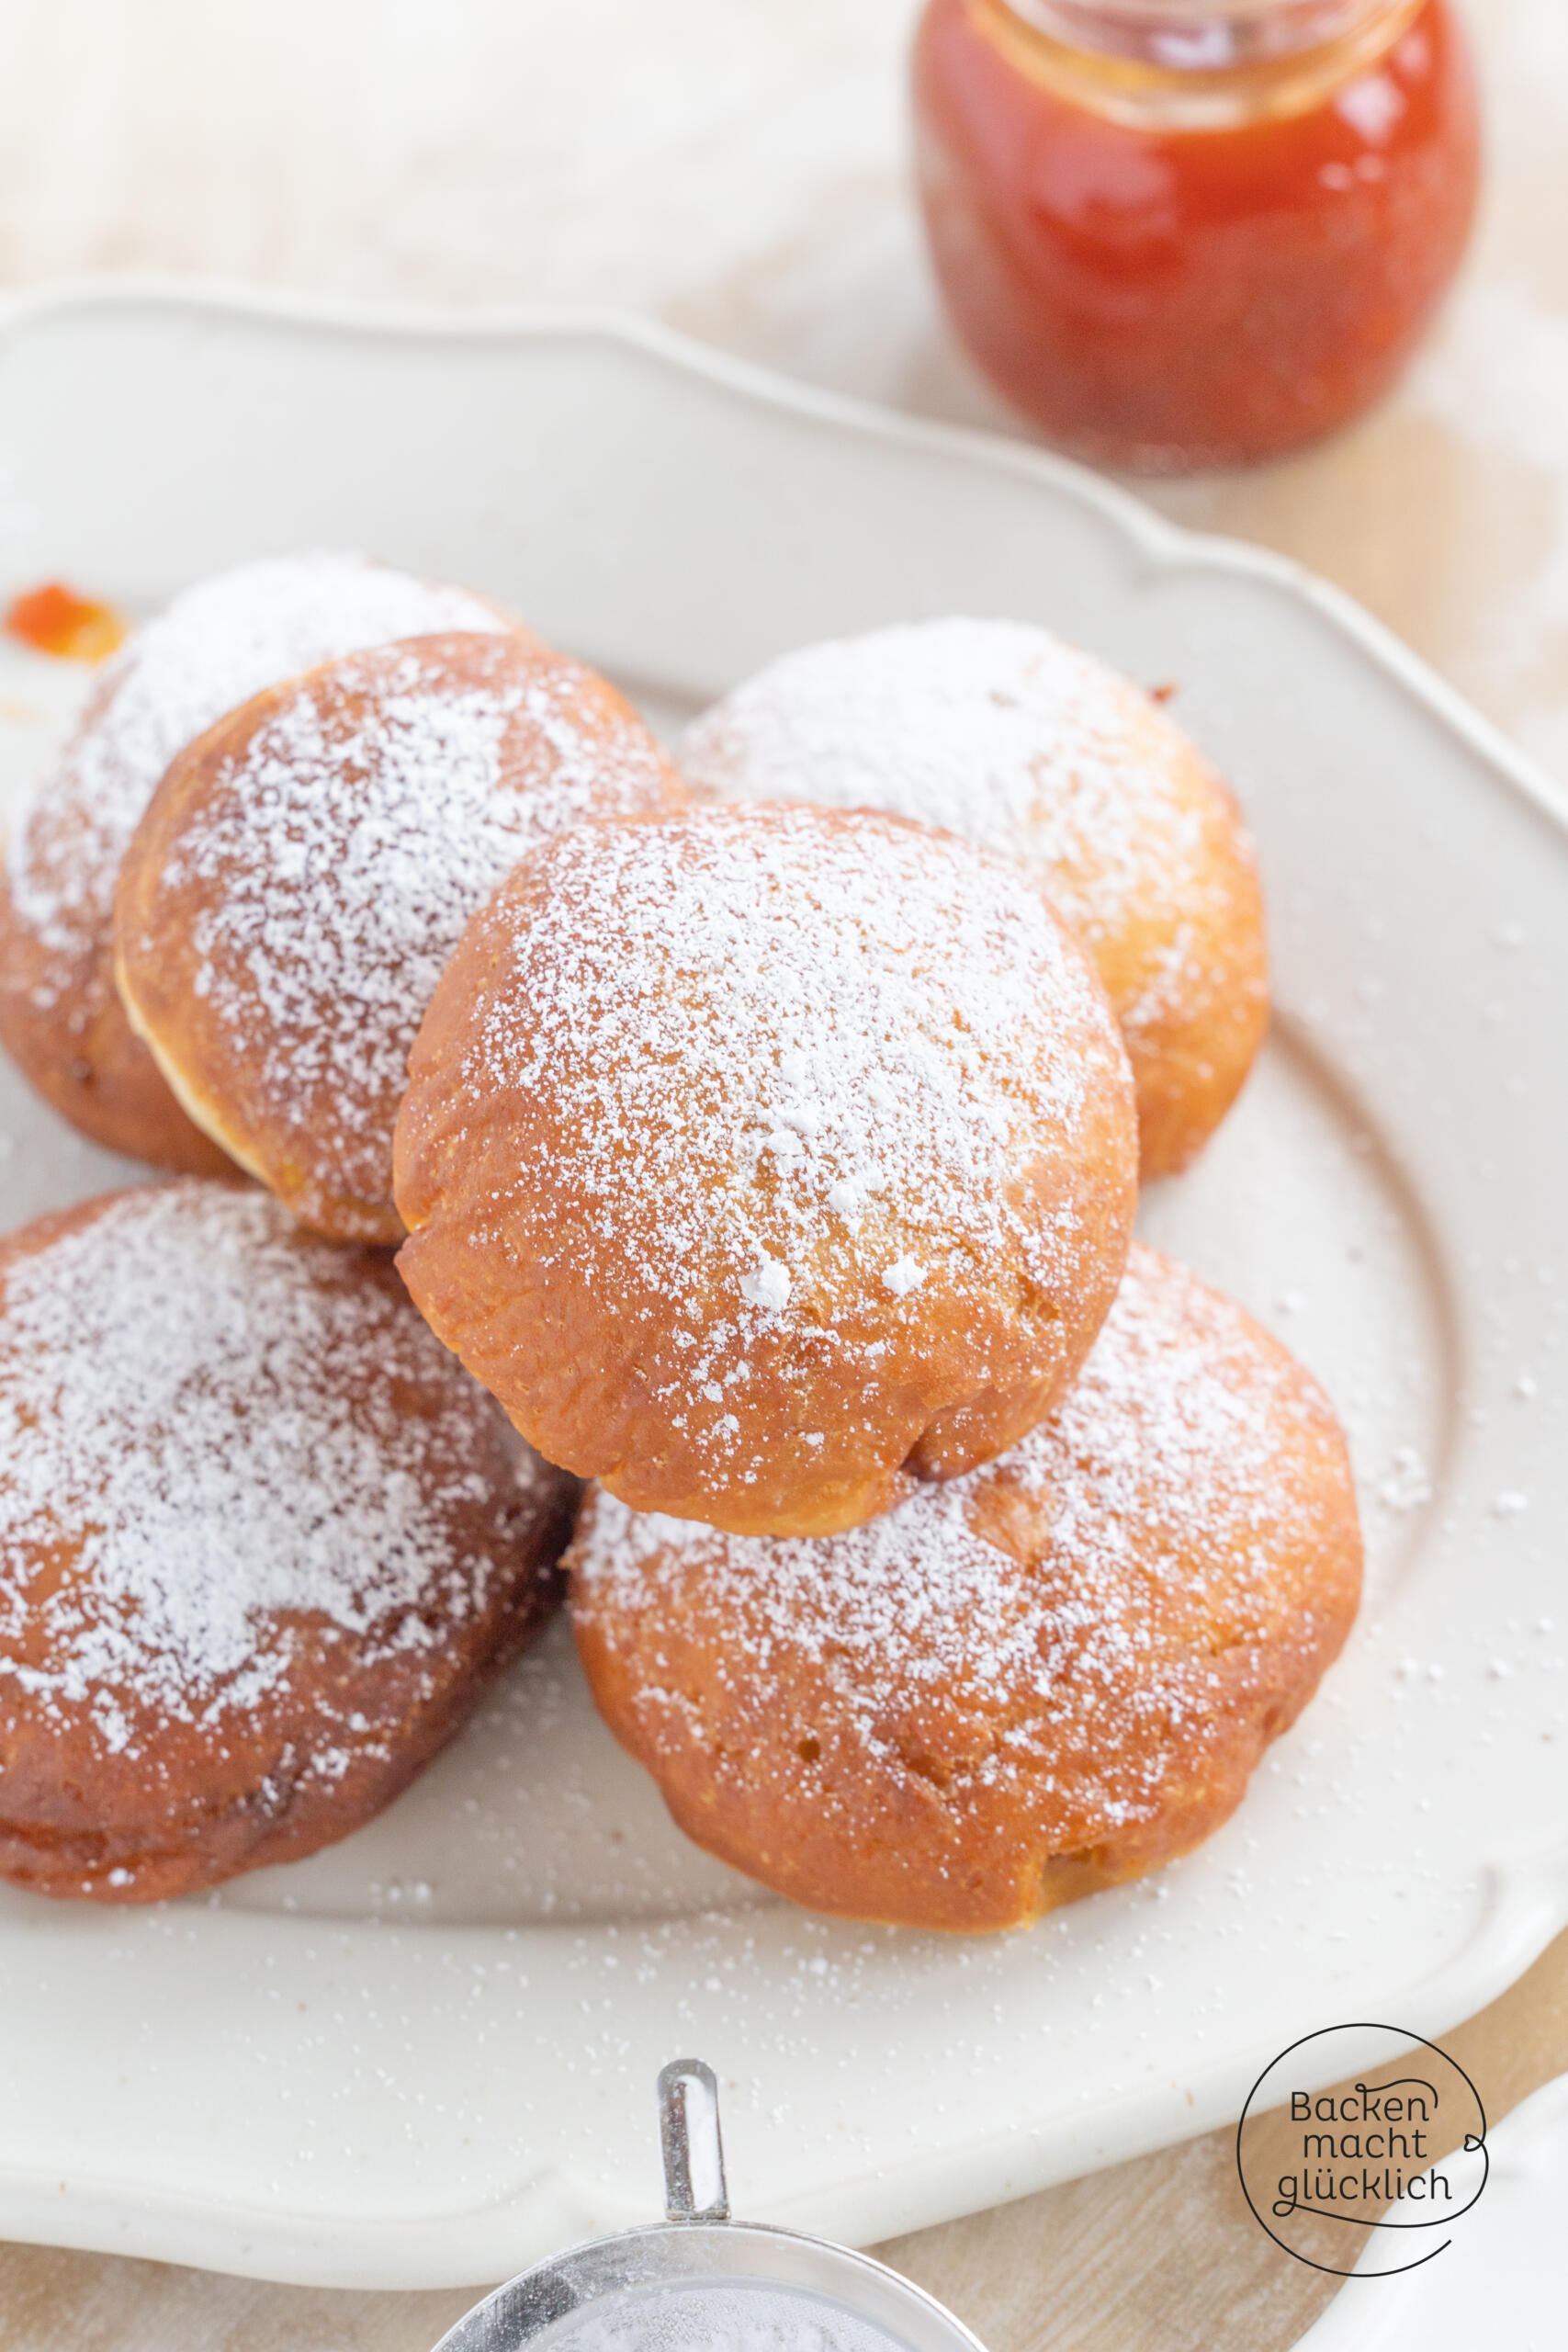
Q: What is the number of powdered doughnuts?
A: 6